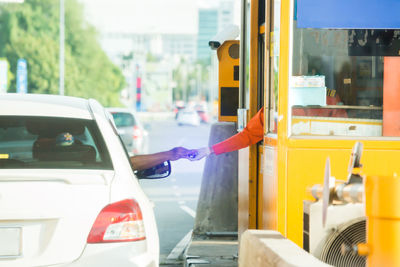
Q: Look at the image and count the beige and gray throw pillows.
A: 0